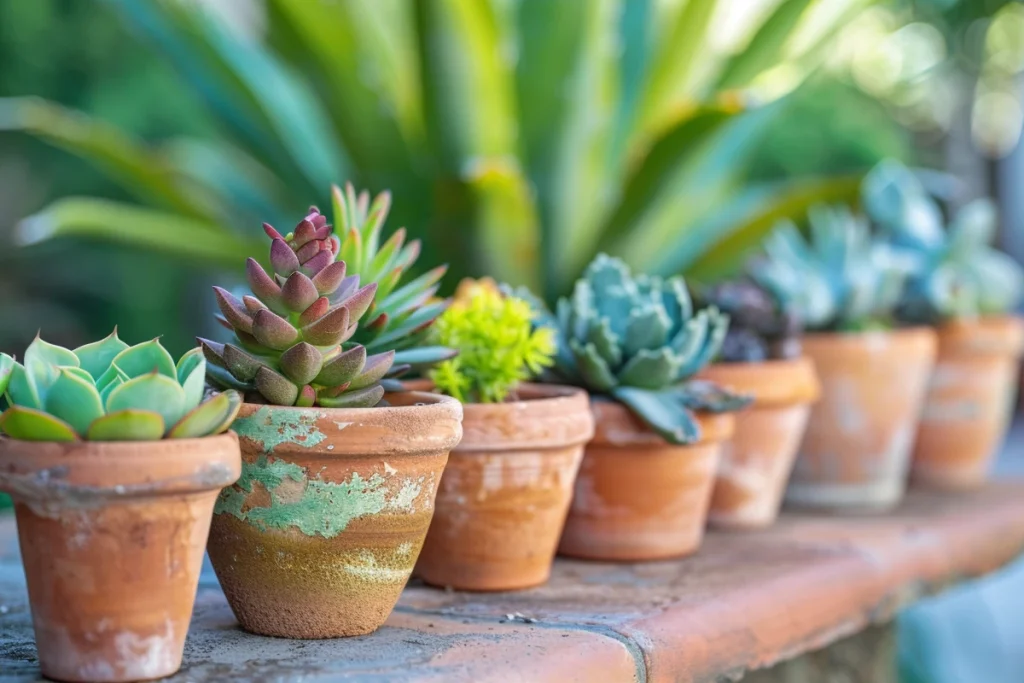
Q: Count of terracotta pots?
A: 7